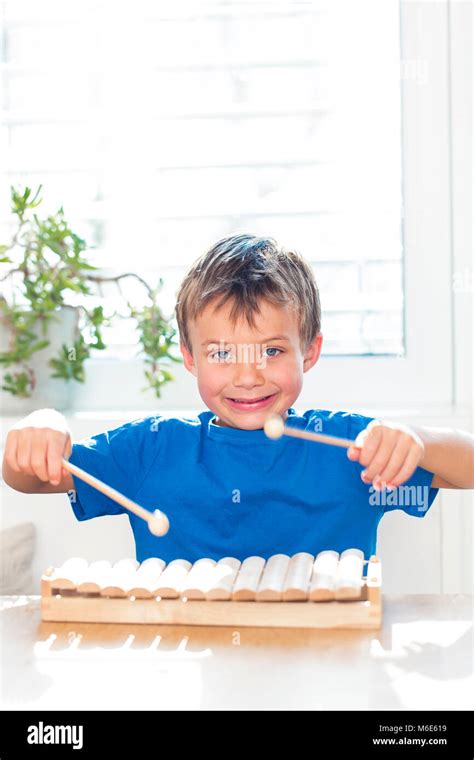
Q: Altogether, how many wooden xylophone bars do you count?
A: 12